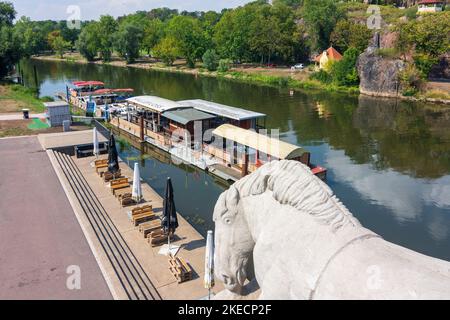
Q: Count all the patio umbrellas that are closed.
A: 5